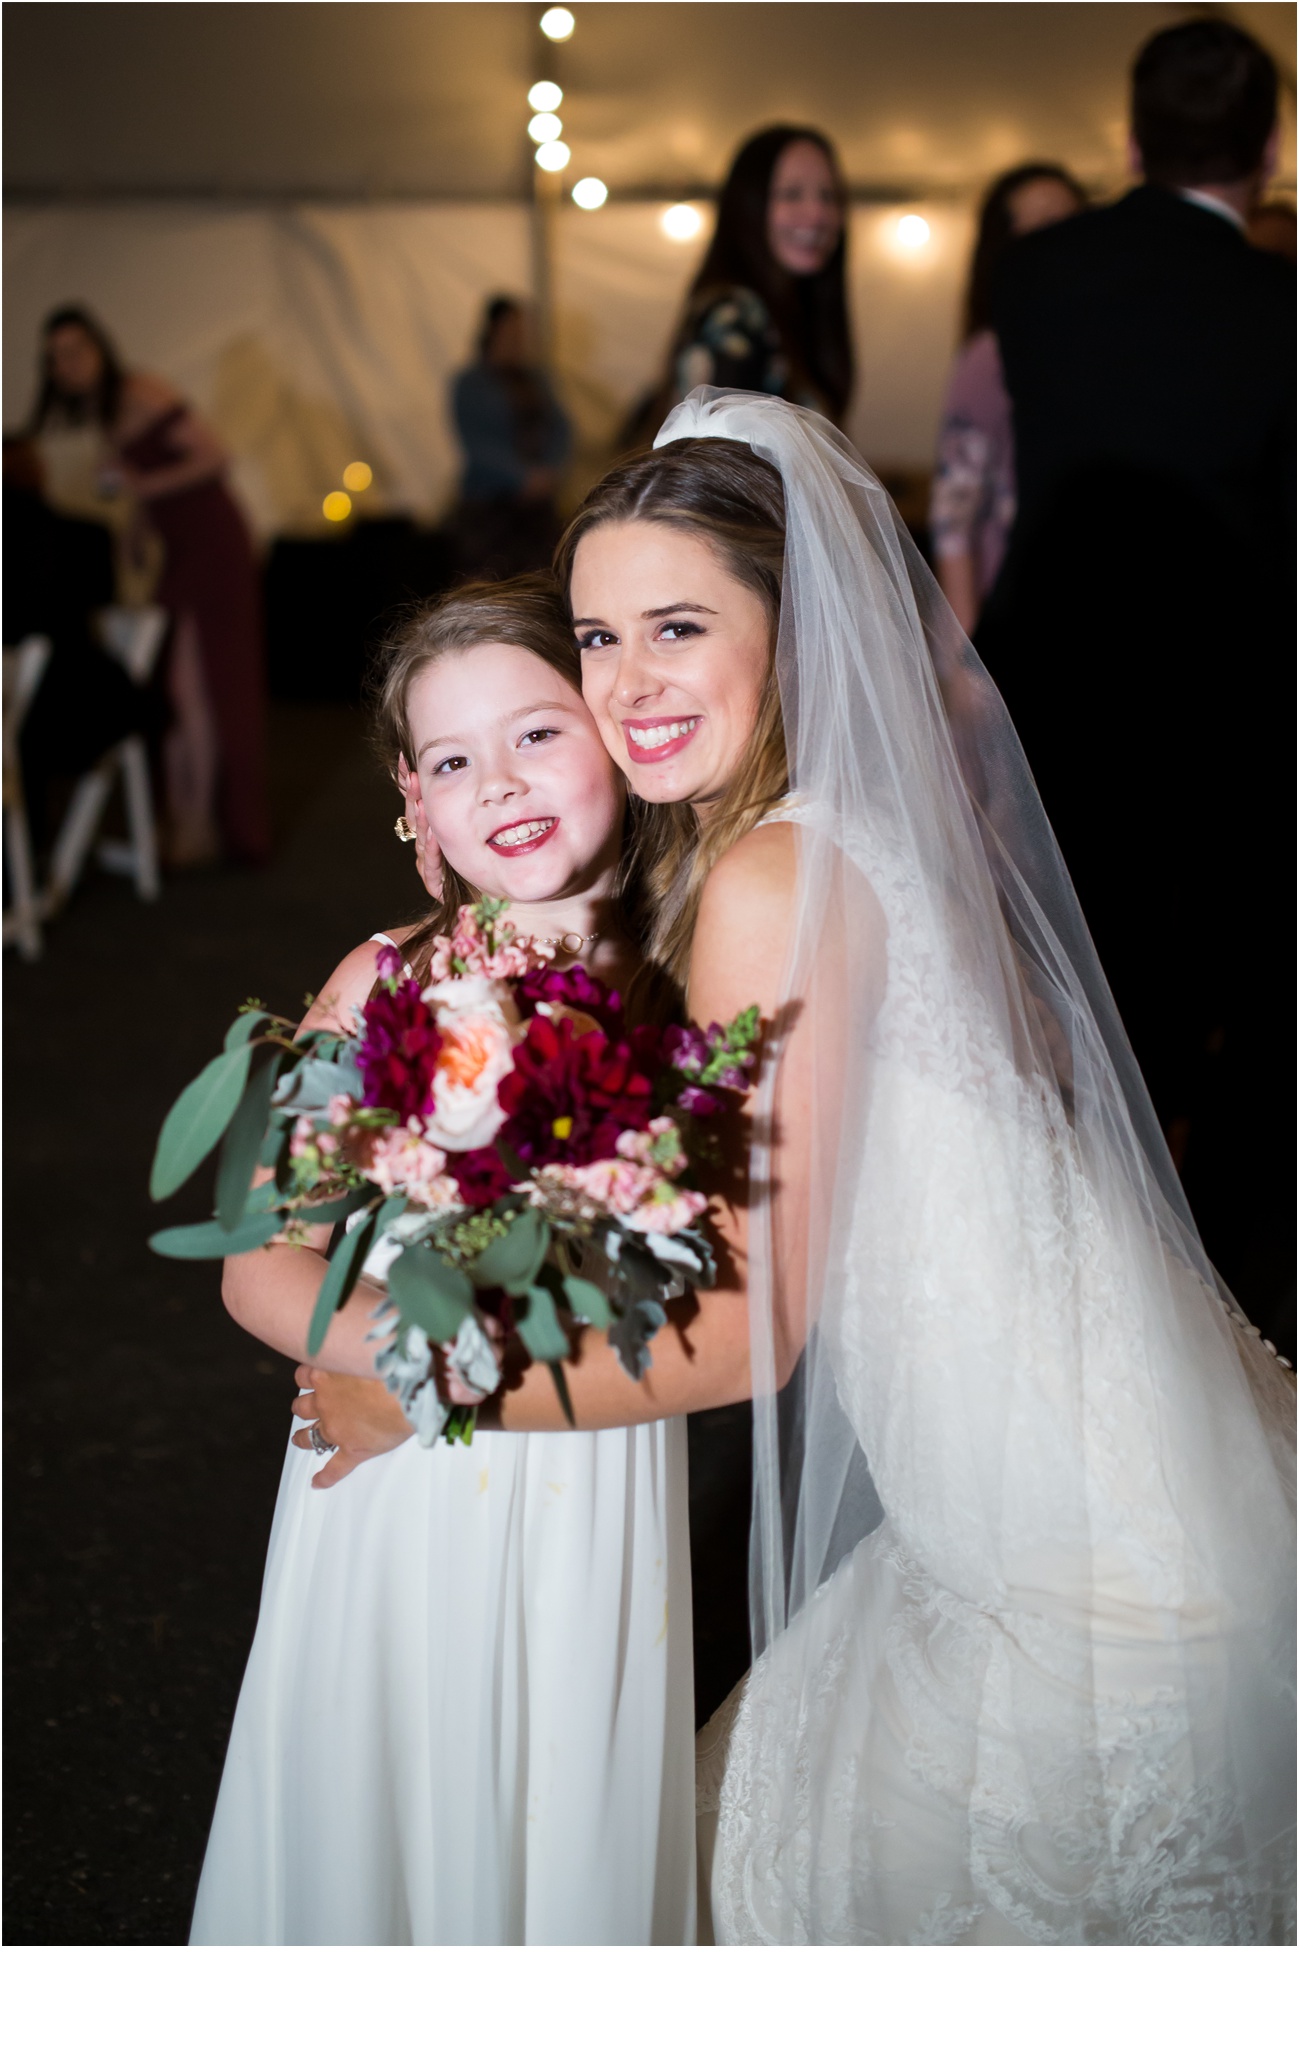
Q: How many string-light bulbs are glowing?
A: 7